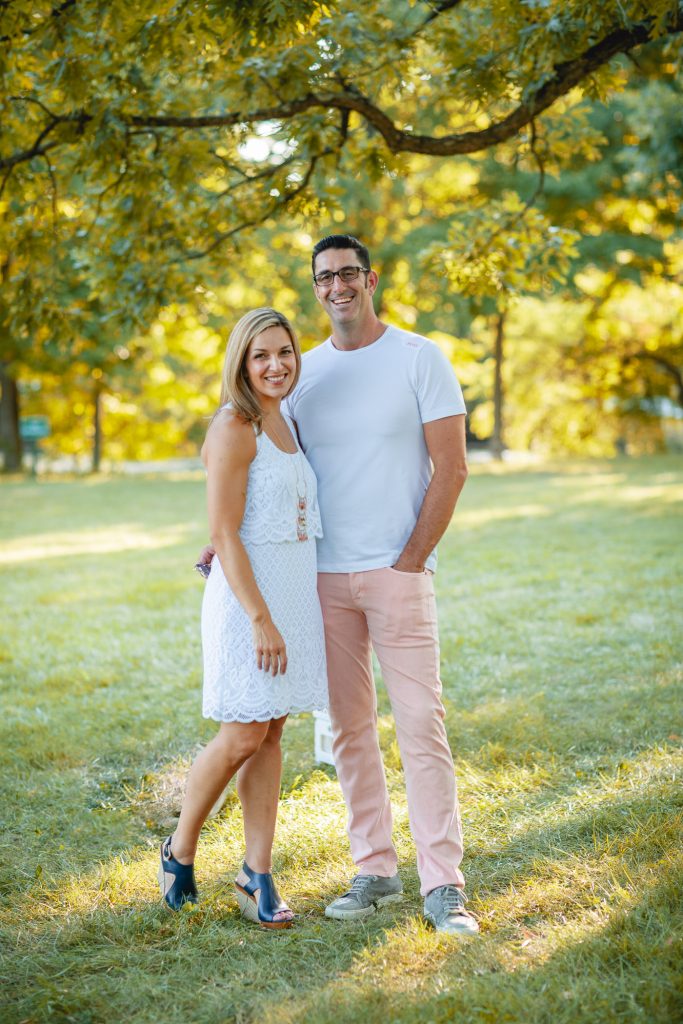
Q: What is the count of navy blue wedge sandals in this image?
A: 2